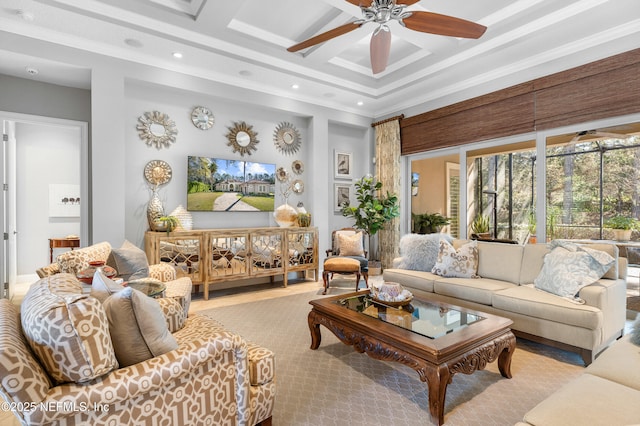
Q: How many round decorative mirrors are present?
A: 8